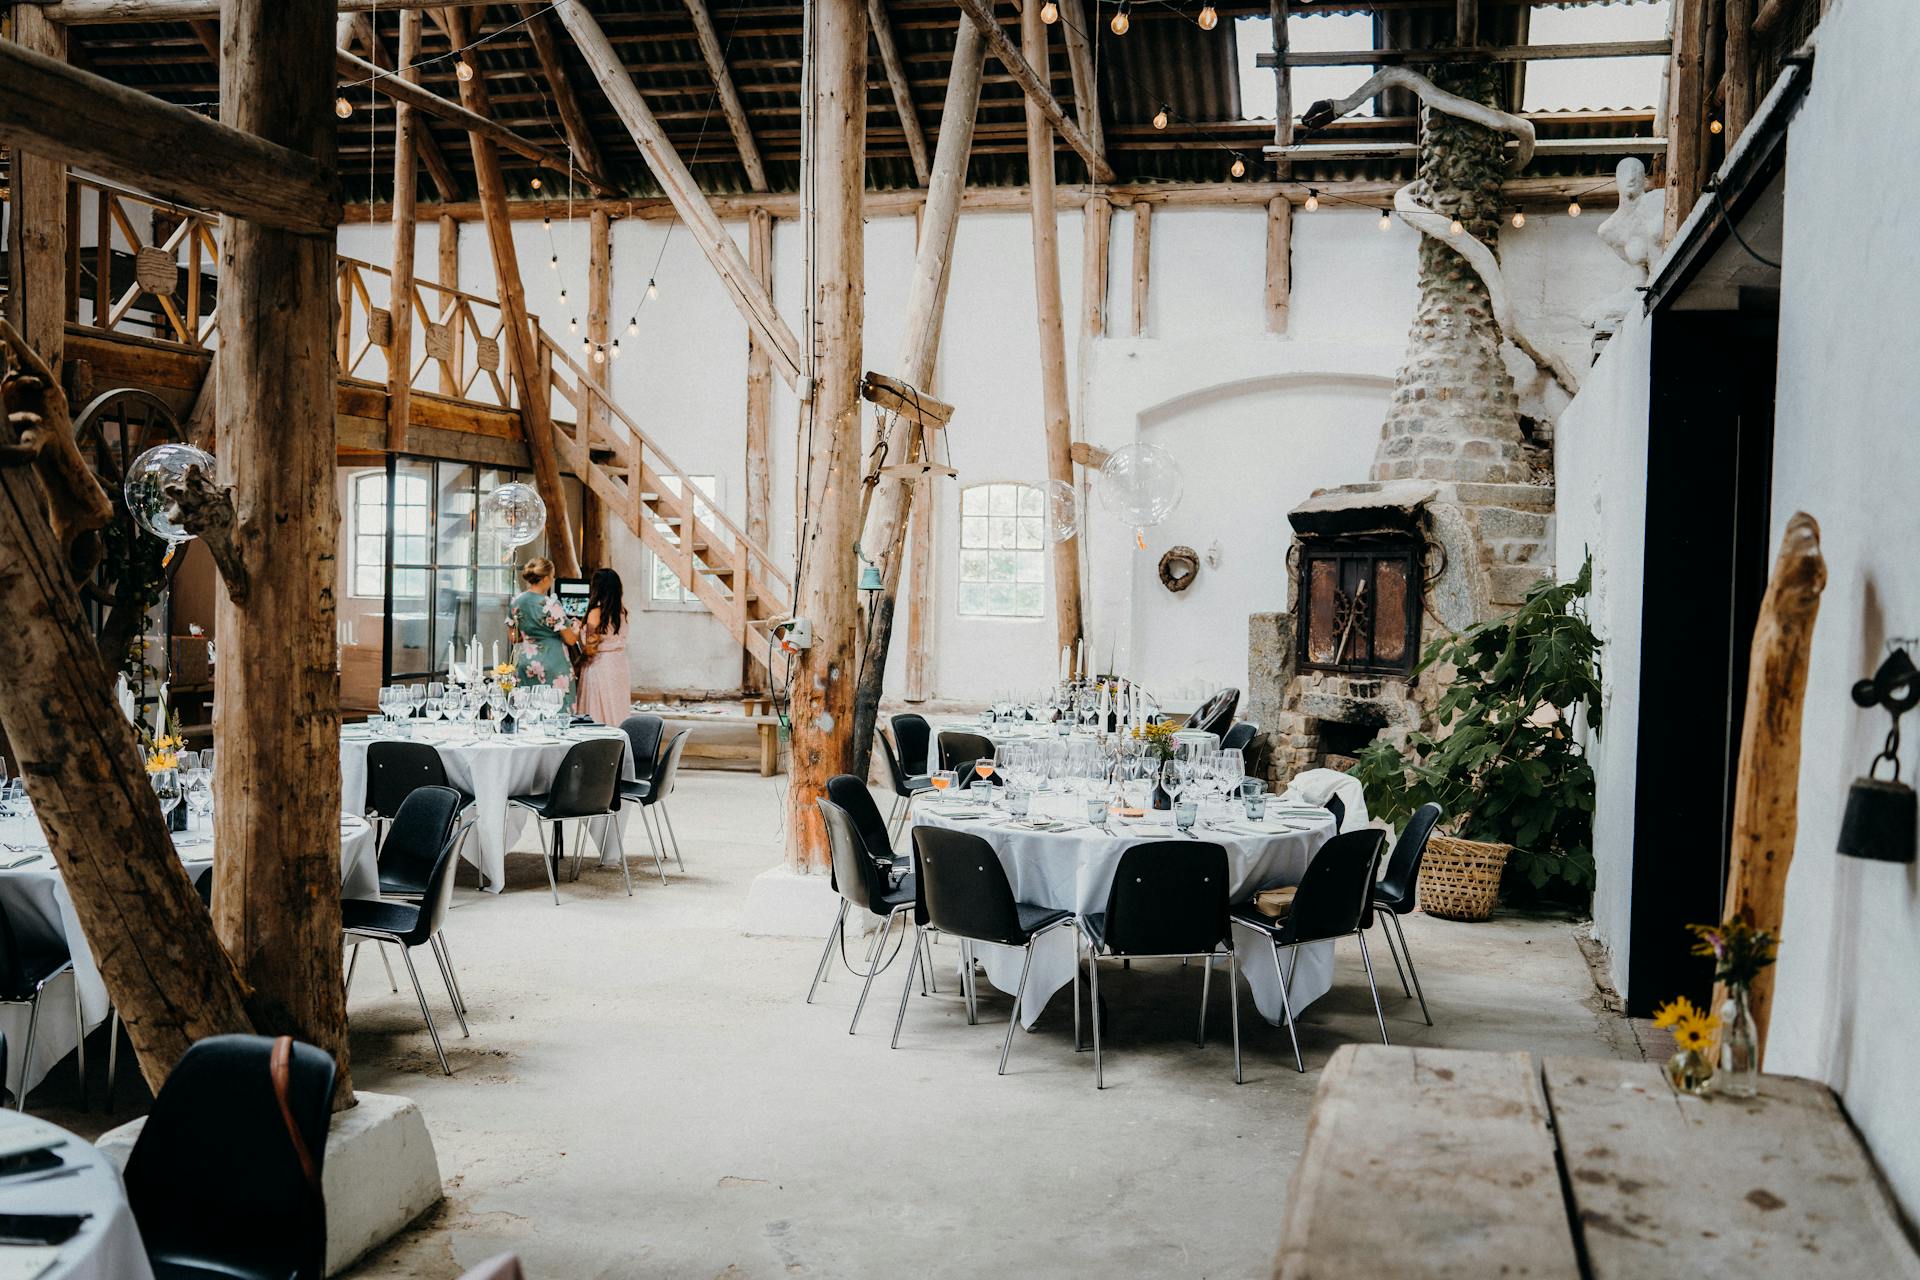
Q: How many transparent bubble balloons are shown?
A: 4